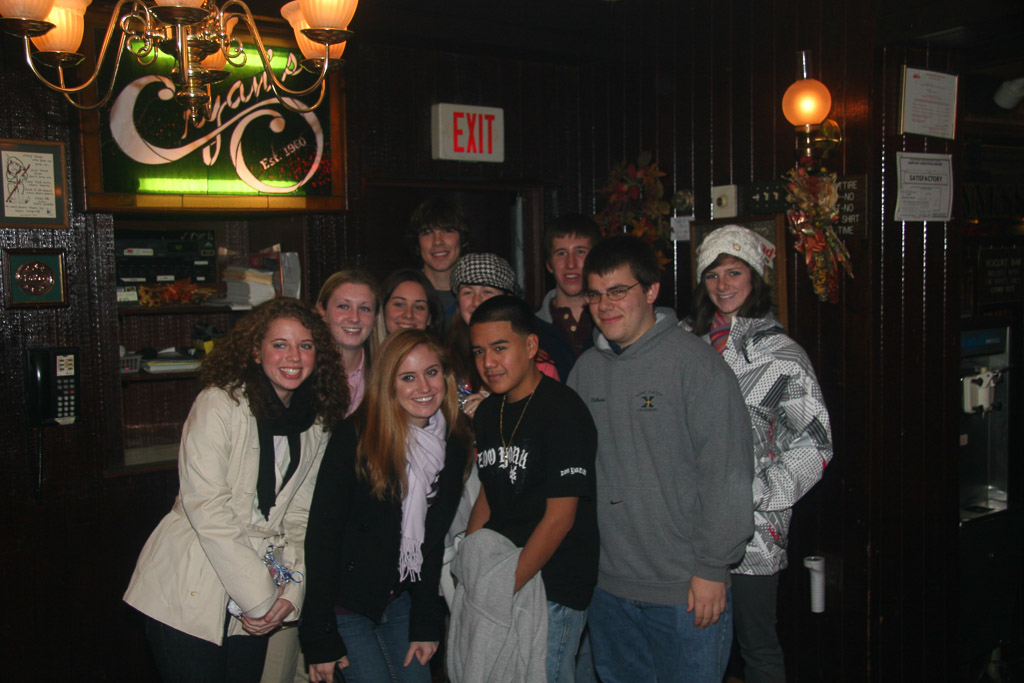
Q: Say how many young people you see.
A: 10